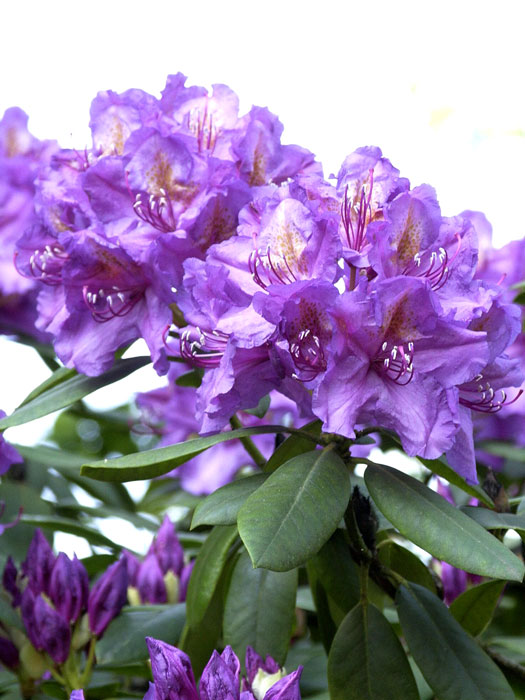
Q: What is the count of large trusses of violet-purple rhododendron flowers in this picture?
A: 2